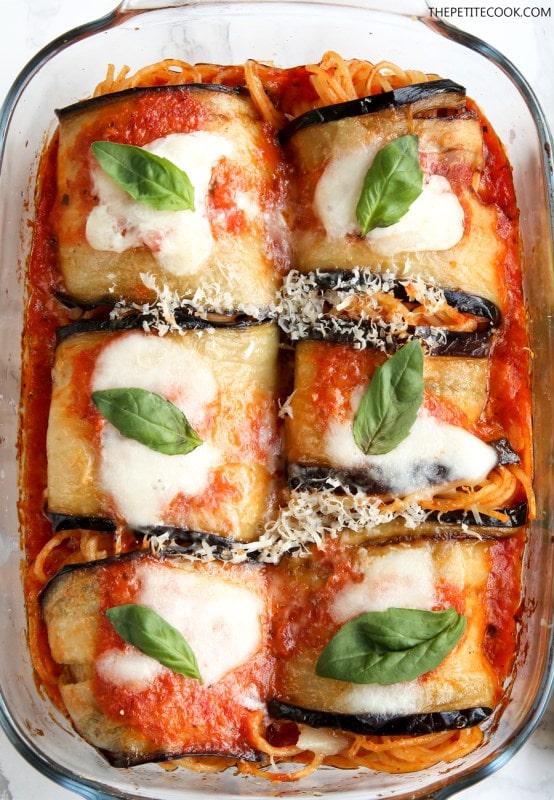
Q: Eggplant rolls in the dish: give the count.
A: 6